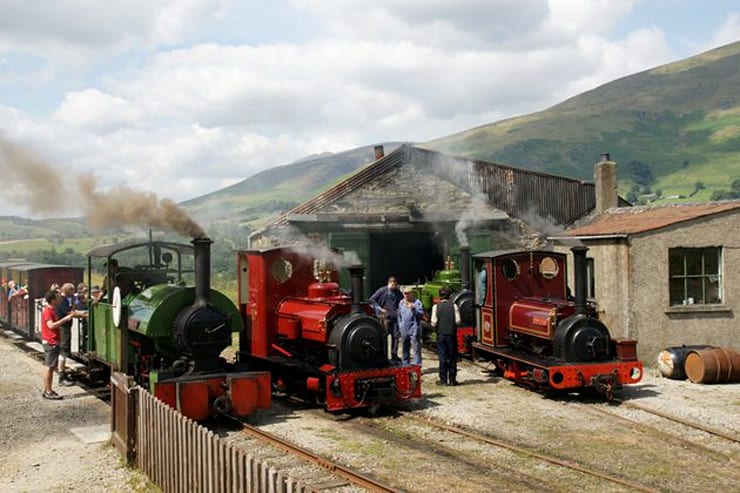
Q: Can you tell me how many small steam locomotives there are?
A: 4